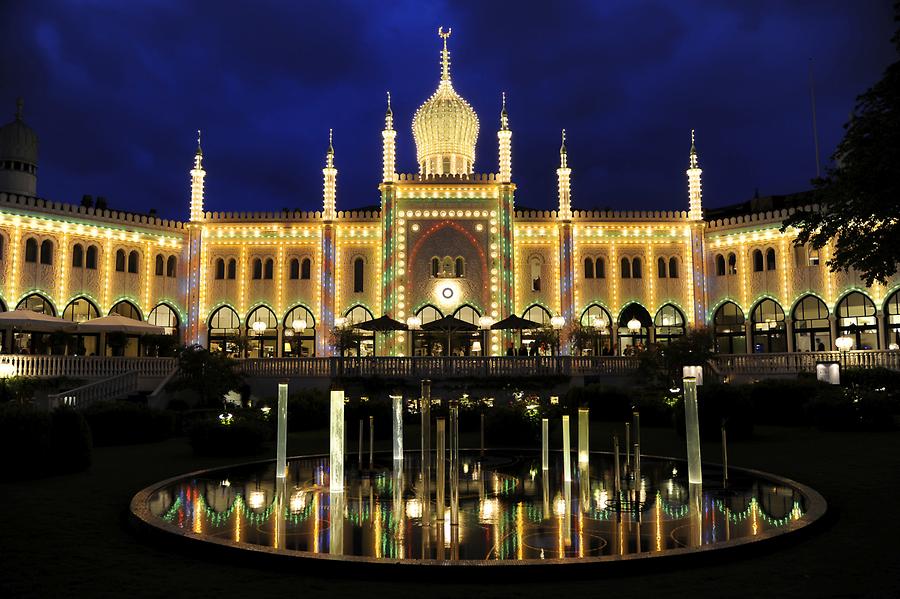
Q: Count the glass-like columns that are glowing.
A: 7